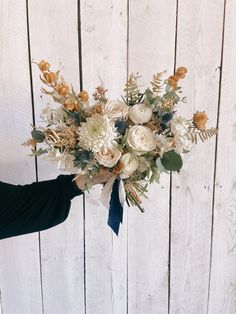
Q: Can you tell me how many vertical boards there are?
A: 6